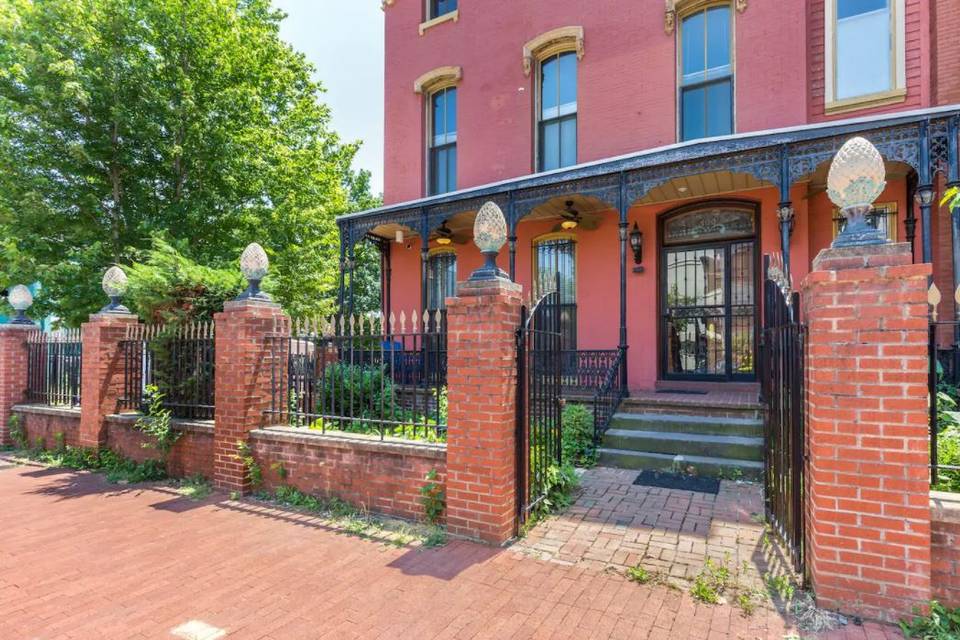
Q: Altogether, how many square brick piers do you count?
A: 5